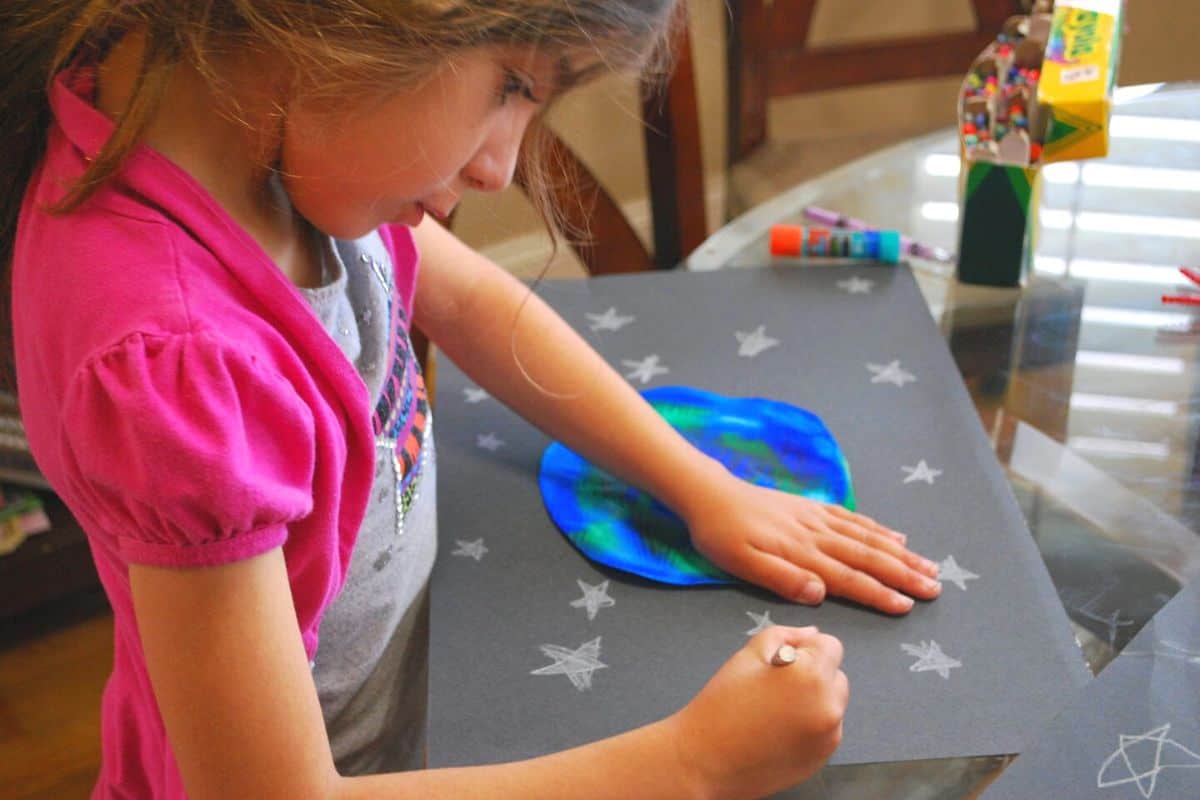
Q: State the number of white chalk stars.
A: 15